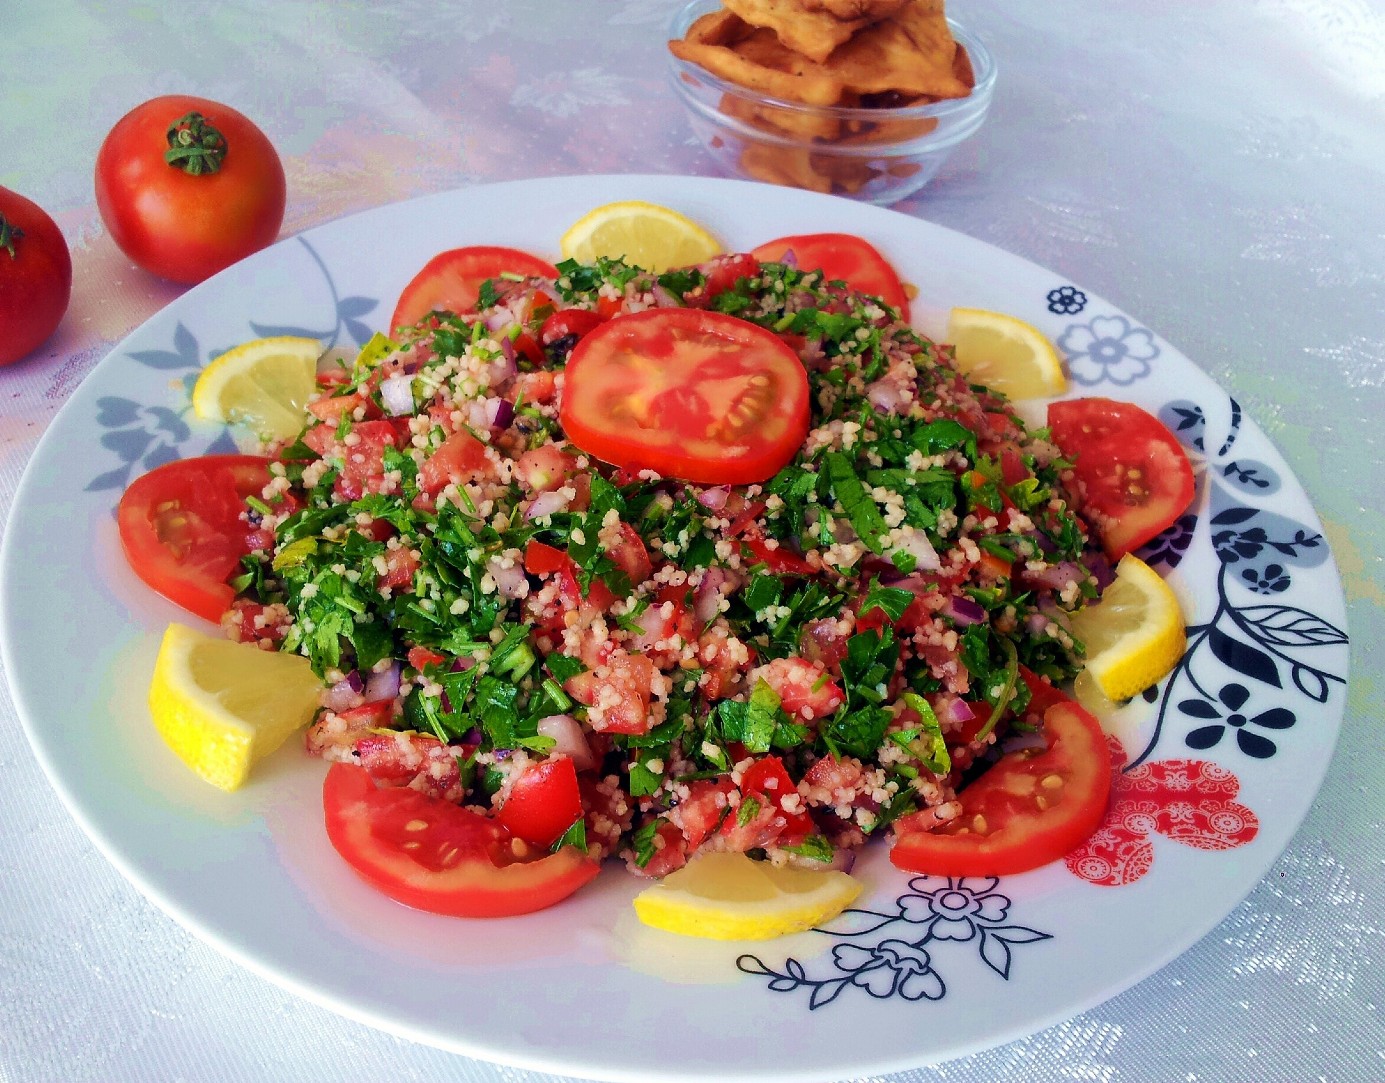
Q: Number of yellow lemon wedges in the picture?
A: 6